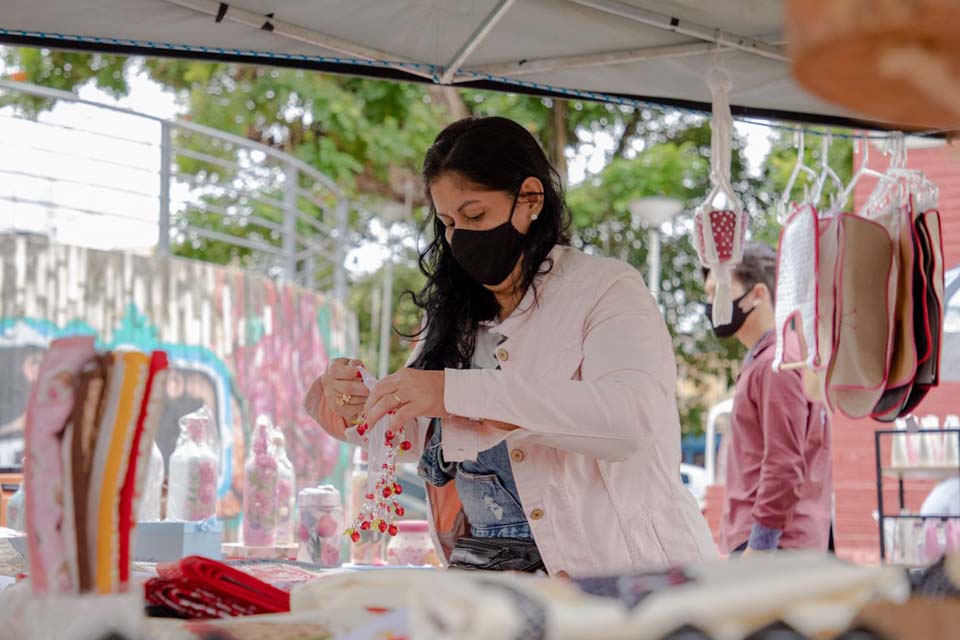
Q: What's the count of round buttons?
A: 3